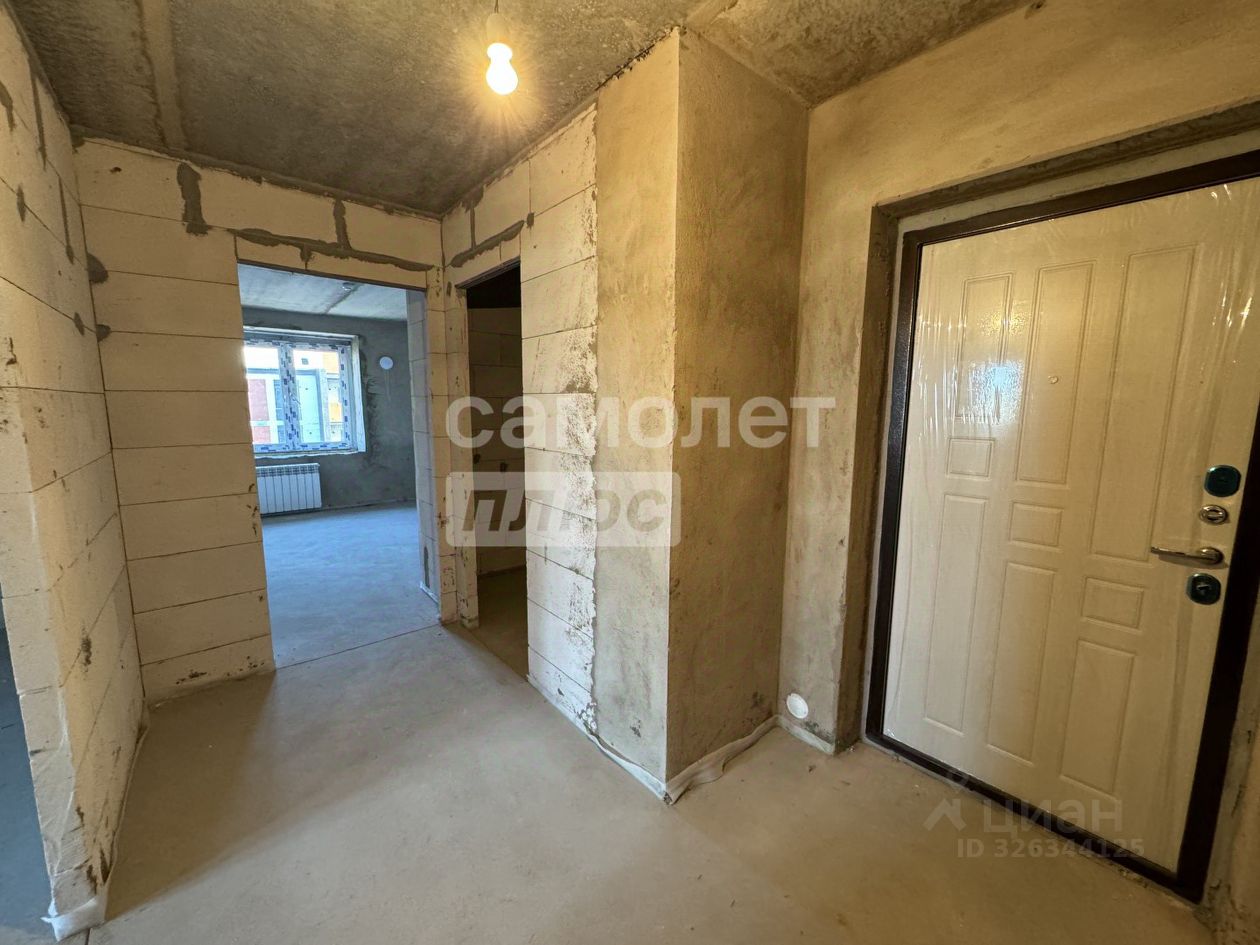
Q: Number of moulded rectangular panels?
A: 9